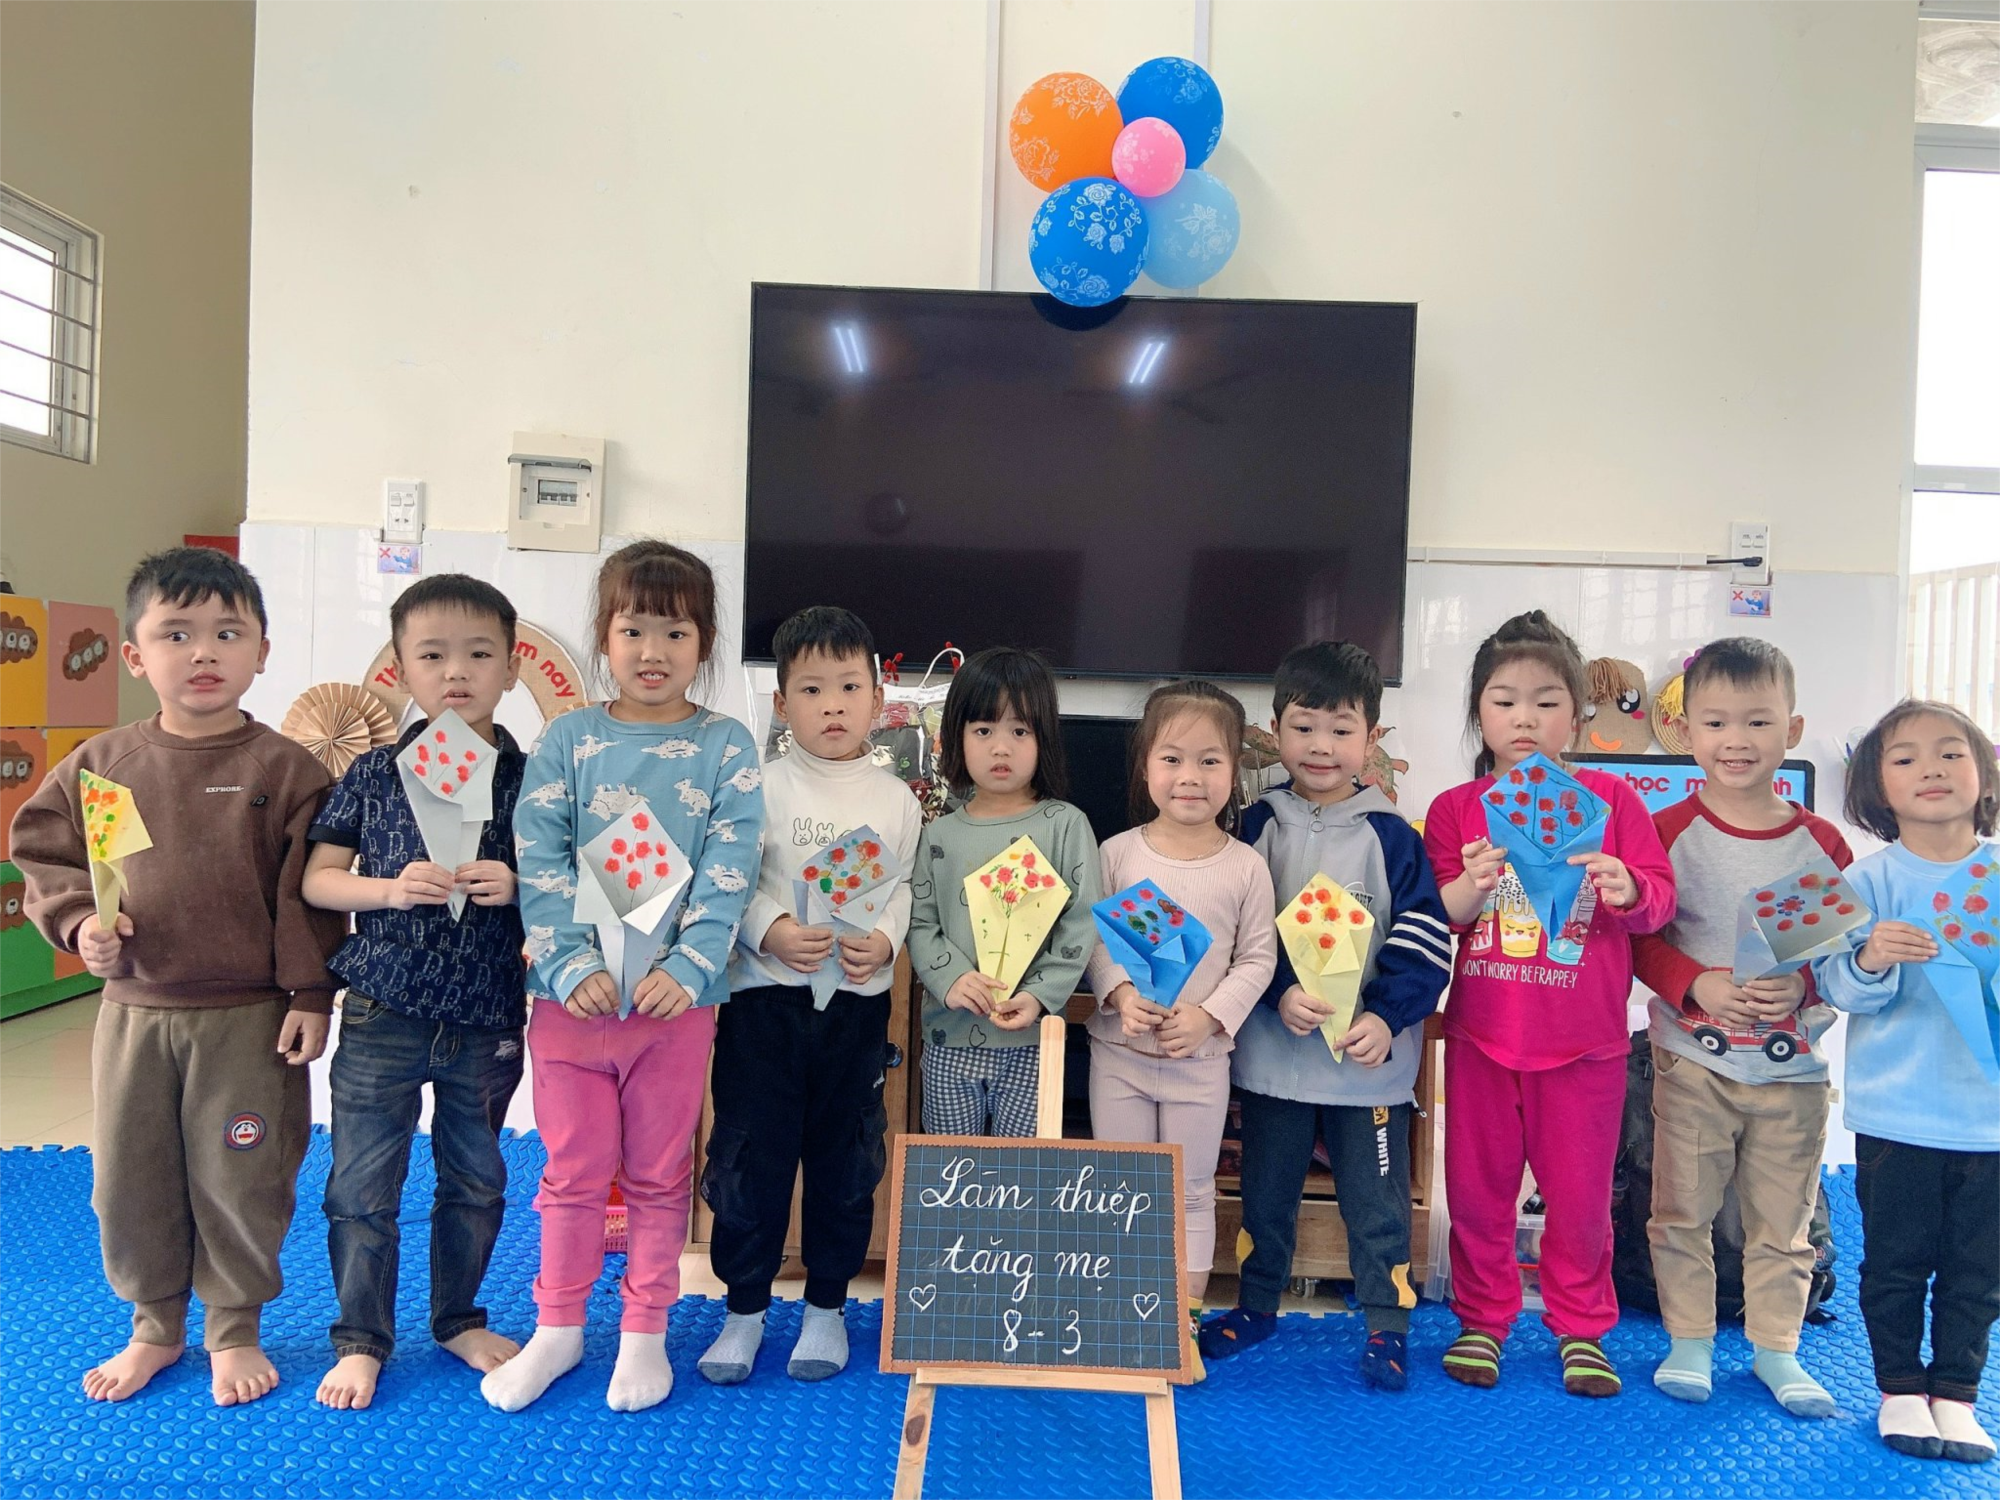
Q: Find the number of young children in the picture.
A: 10